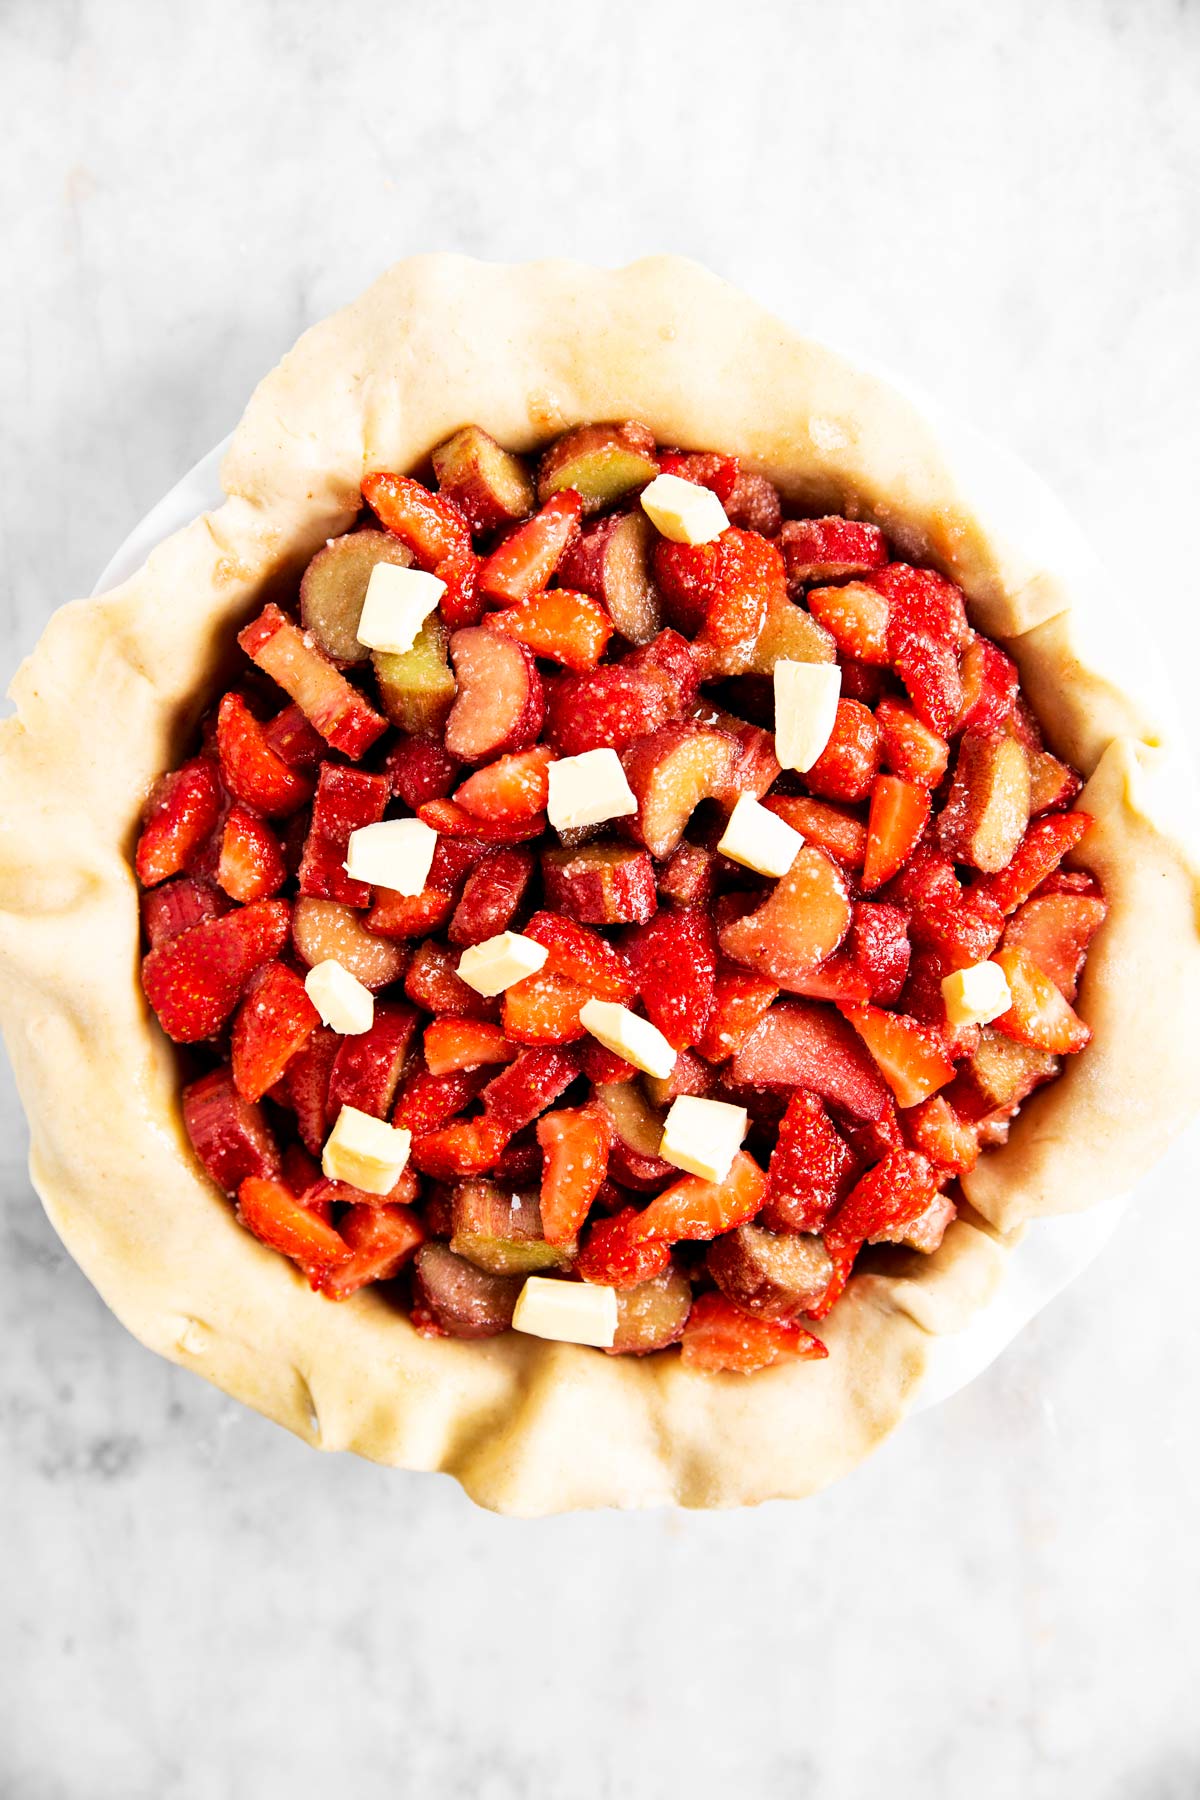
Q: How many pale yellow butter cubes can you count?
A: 13